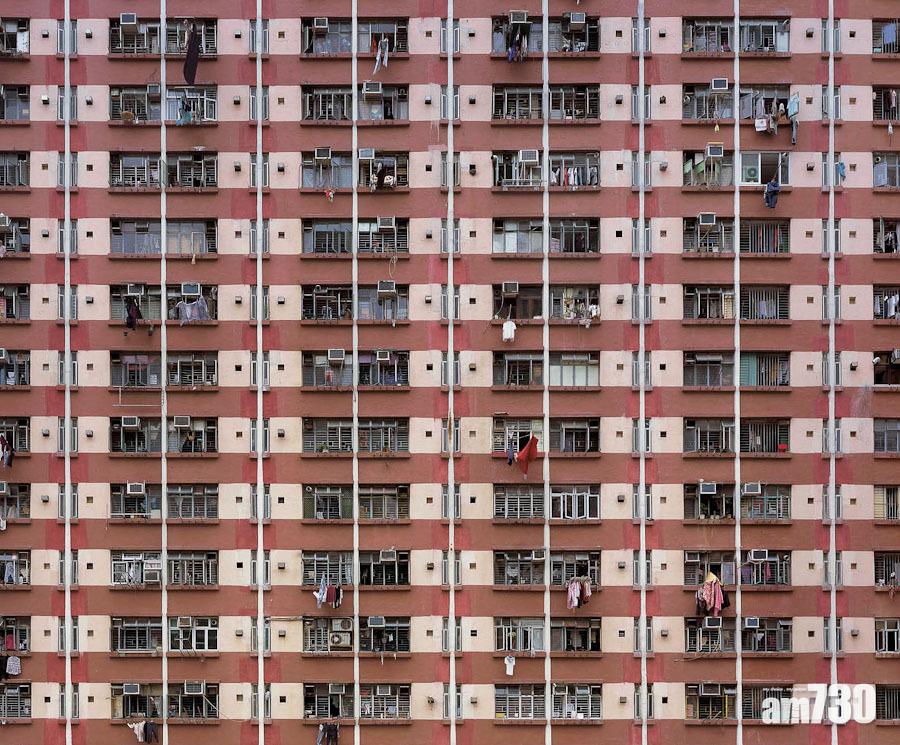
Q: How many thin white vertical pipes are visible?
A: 9